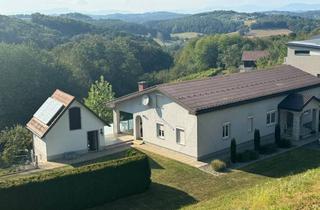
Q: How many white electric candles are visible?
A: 0